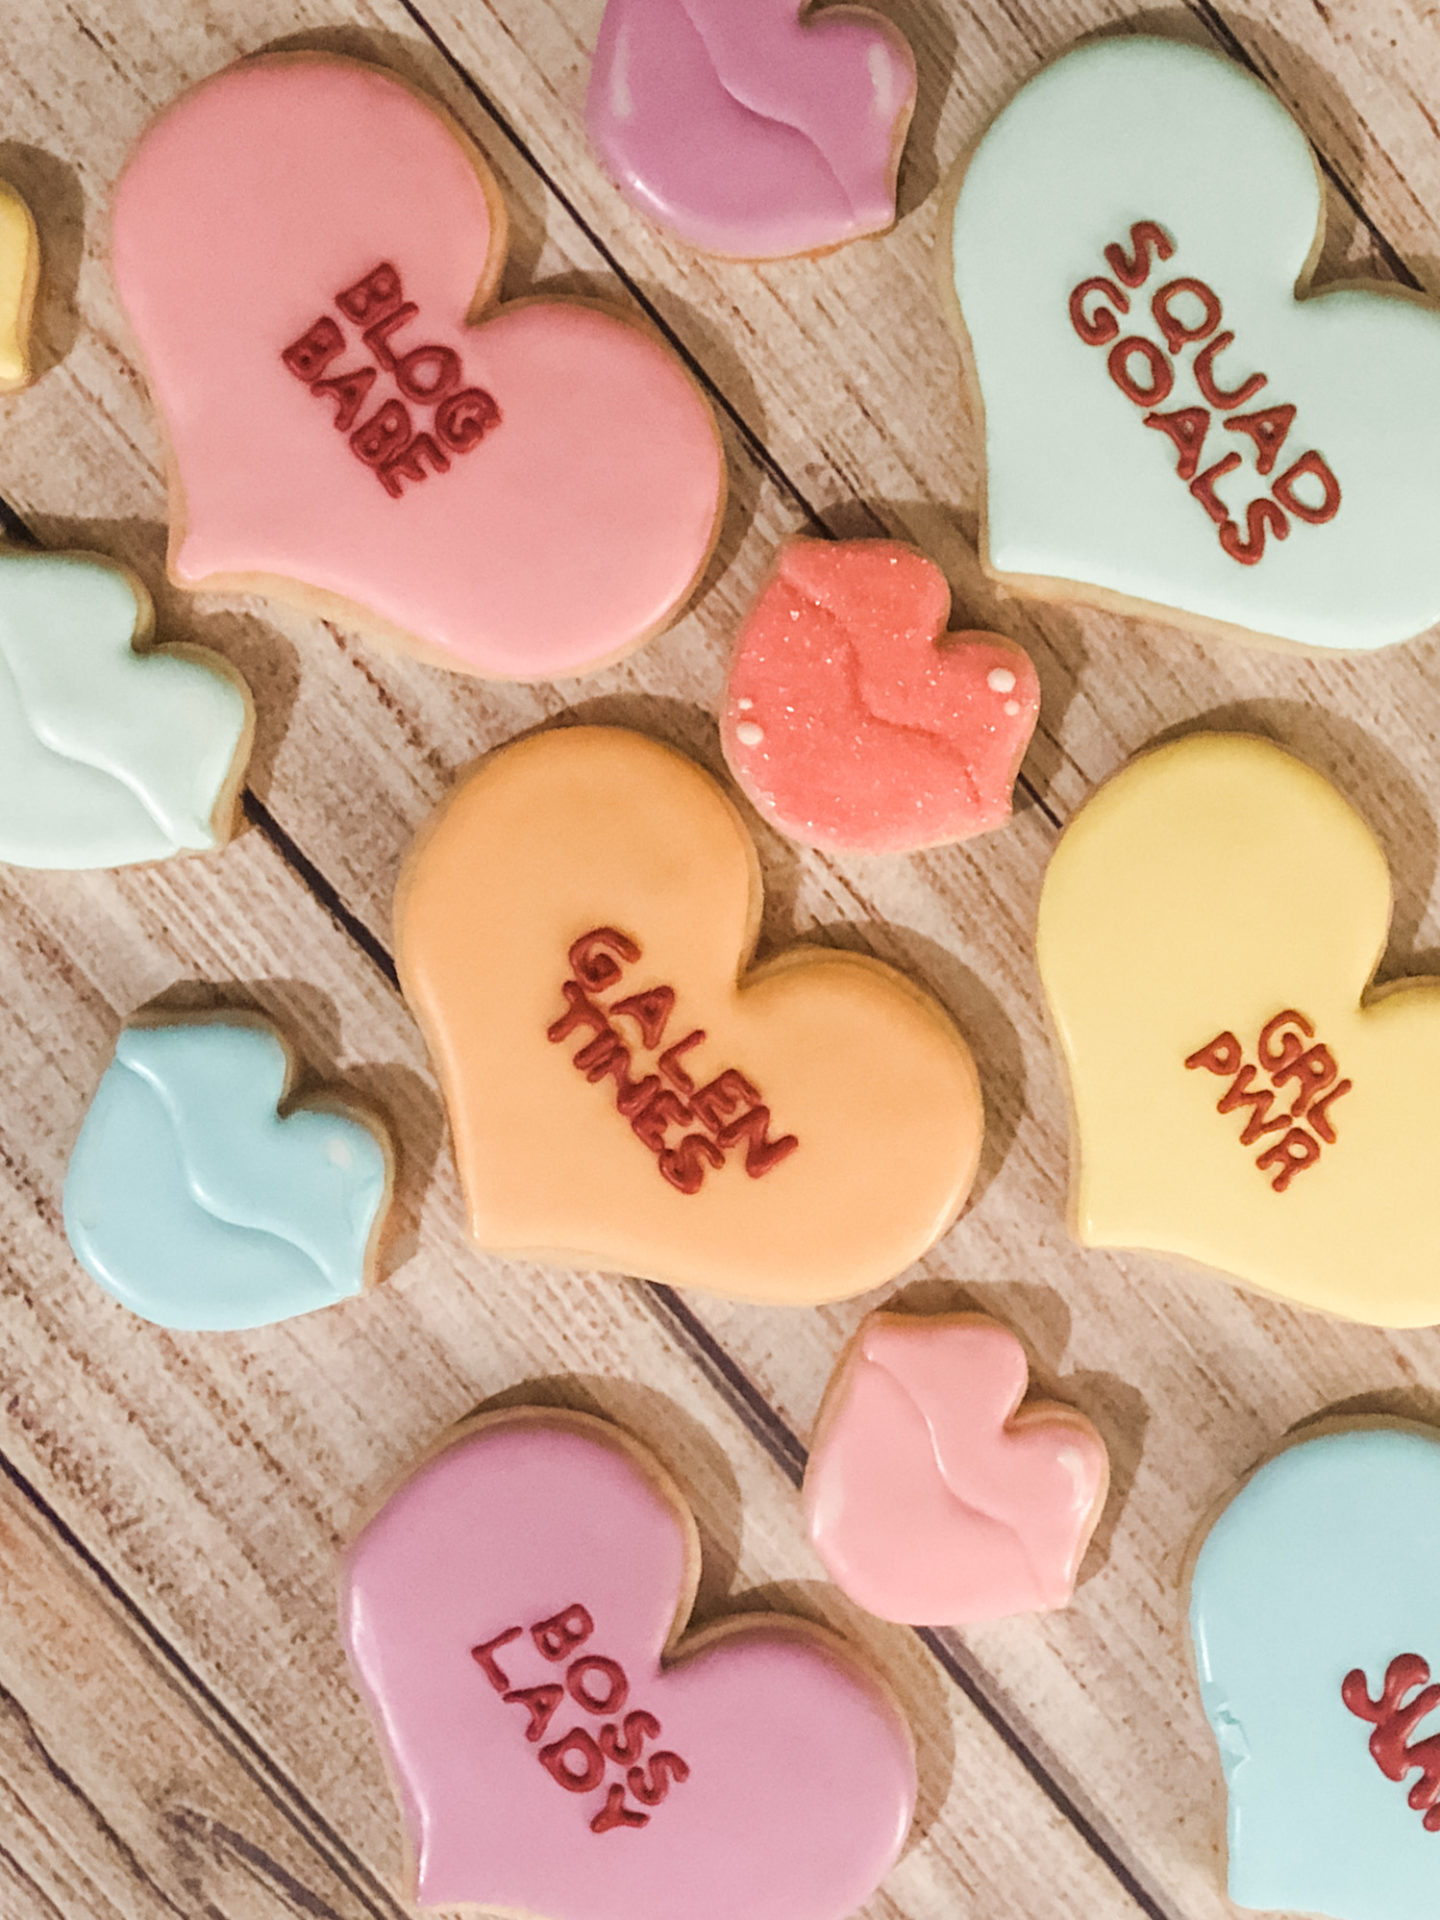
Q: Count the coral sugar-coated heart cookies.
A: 0